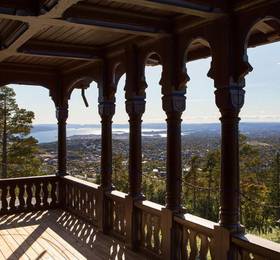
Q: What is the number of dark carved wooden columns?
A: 5